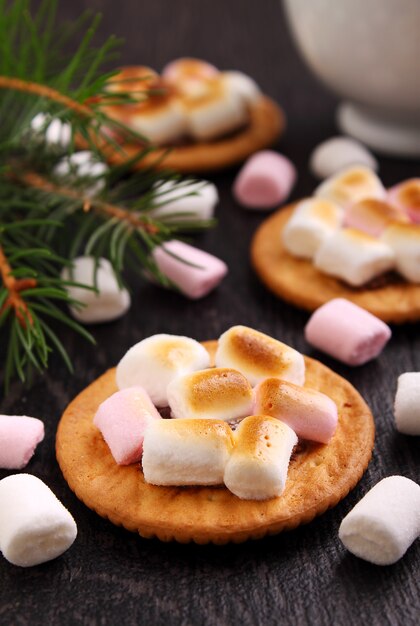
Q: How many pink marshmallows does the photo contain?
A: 9